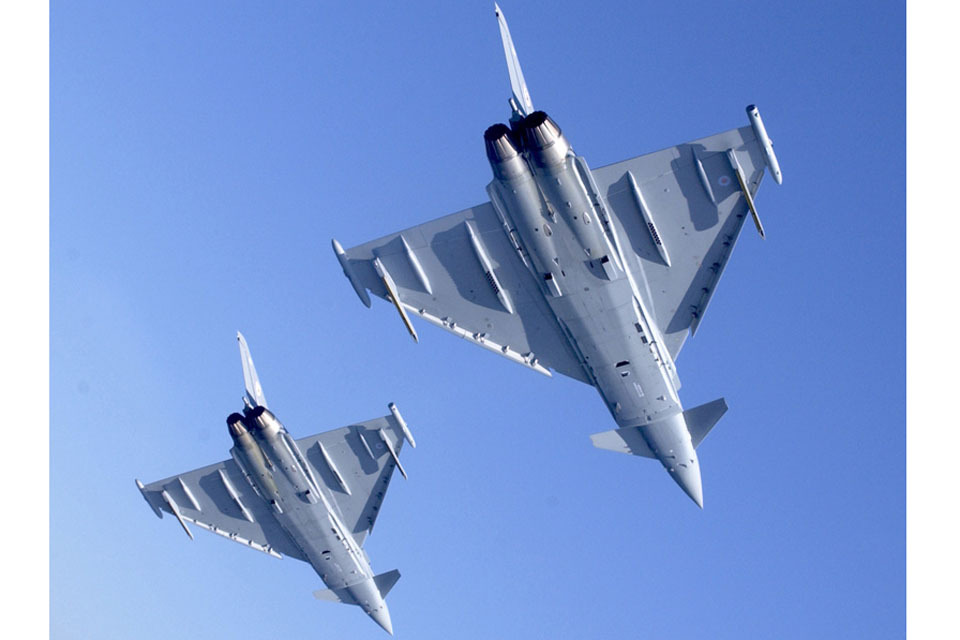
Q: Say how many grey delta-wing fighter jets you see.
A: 2